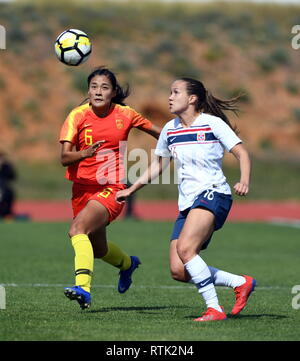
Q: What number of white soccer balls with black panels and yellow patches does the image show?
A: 1